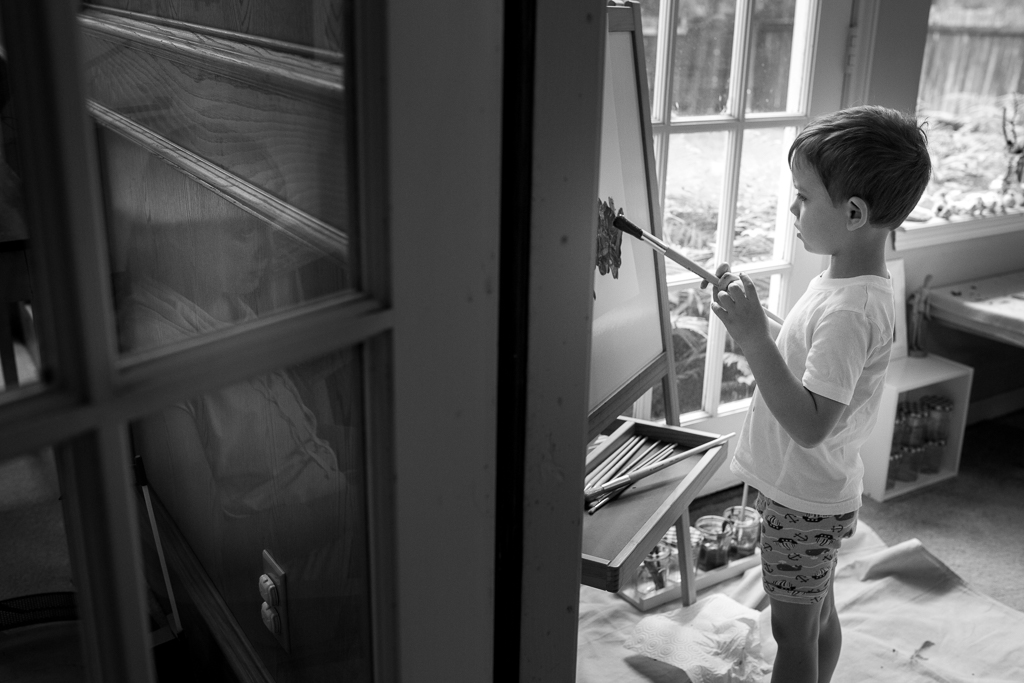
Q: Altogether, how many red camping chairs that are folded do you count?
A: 0